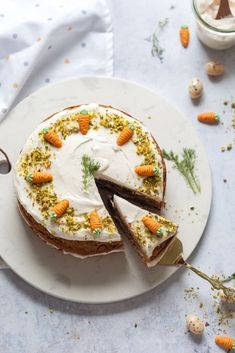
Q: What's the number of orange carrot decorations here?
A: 11